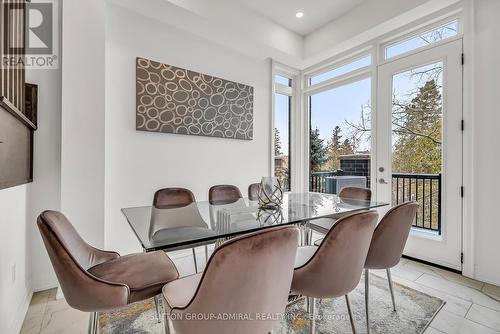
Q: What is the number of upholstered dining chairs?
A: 8